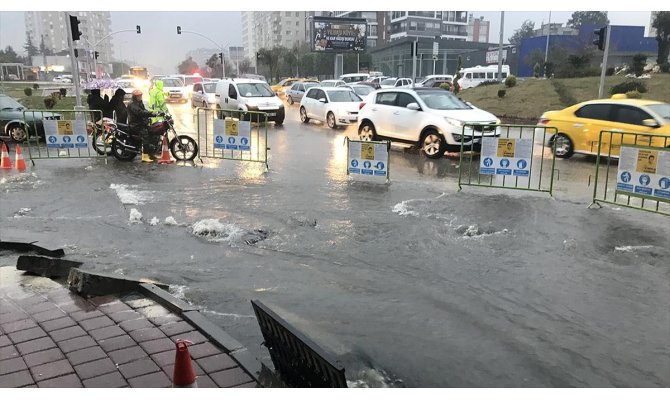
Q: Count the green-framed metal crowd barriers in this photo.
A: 5